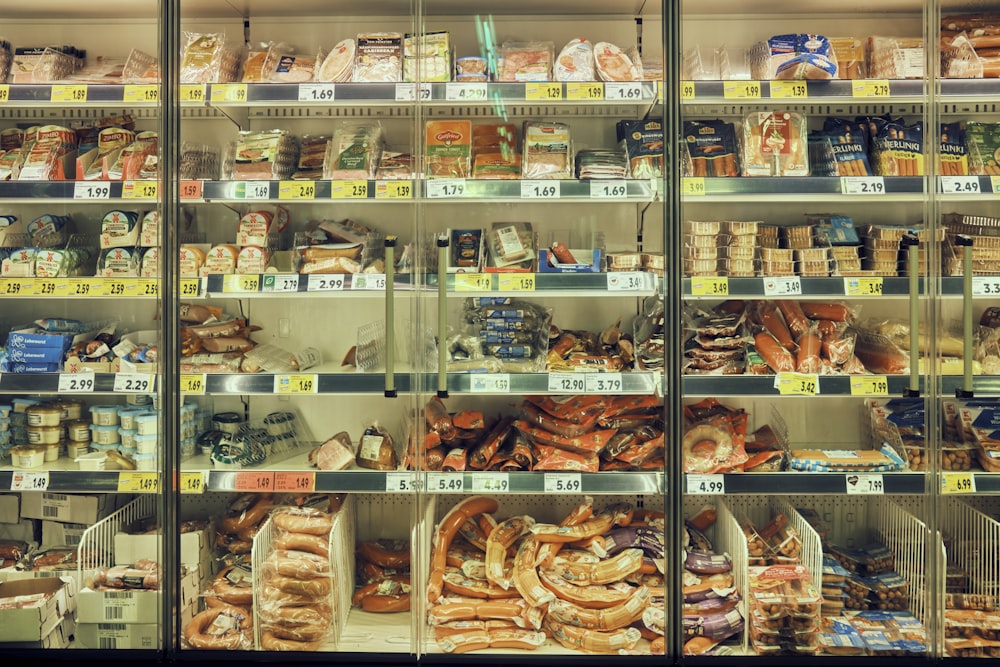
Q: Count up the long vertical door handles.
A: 4